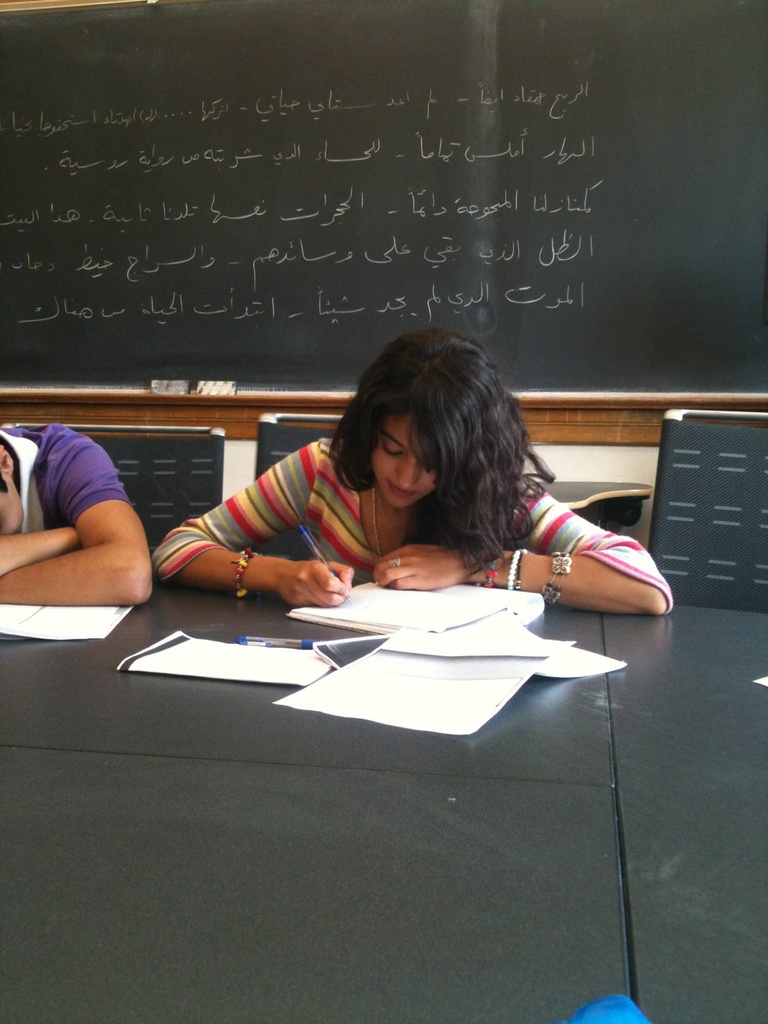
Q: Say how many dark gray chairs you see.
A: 3